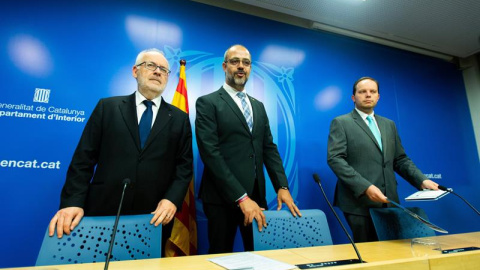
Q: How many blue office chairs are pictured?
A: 3